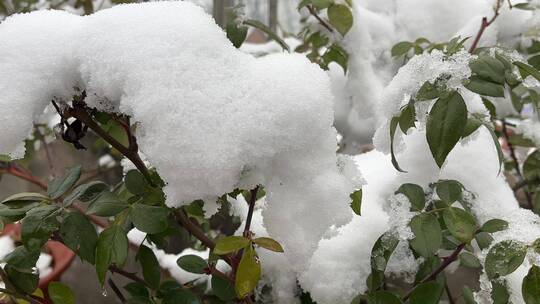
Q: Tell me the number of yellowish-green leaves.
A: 3